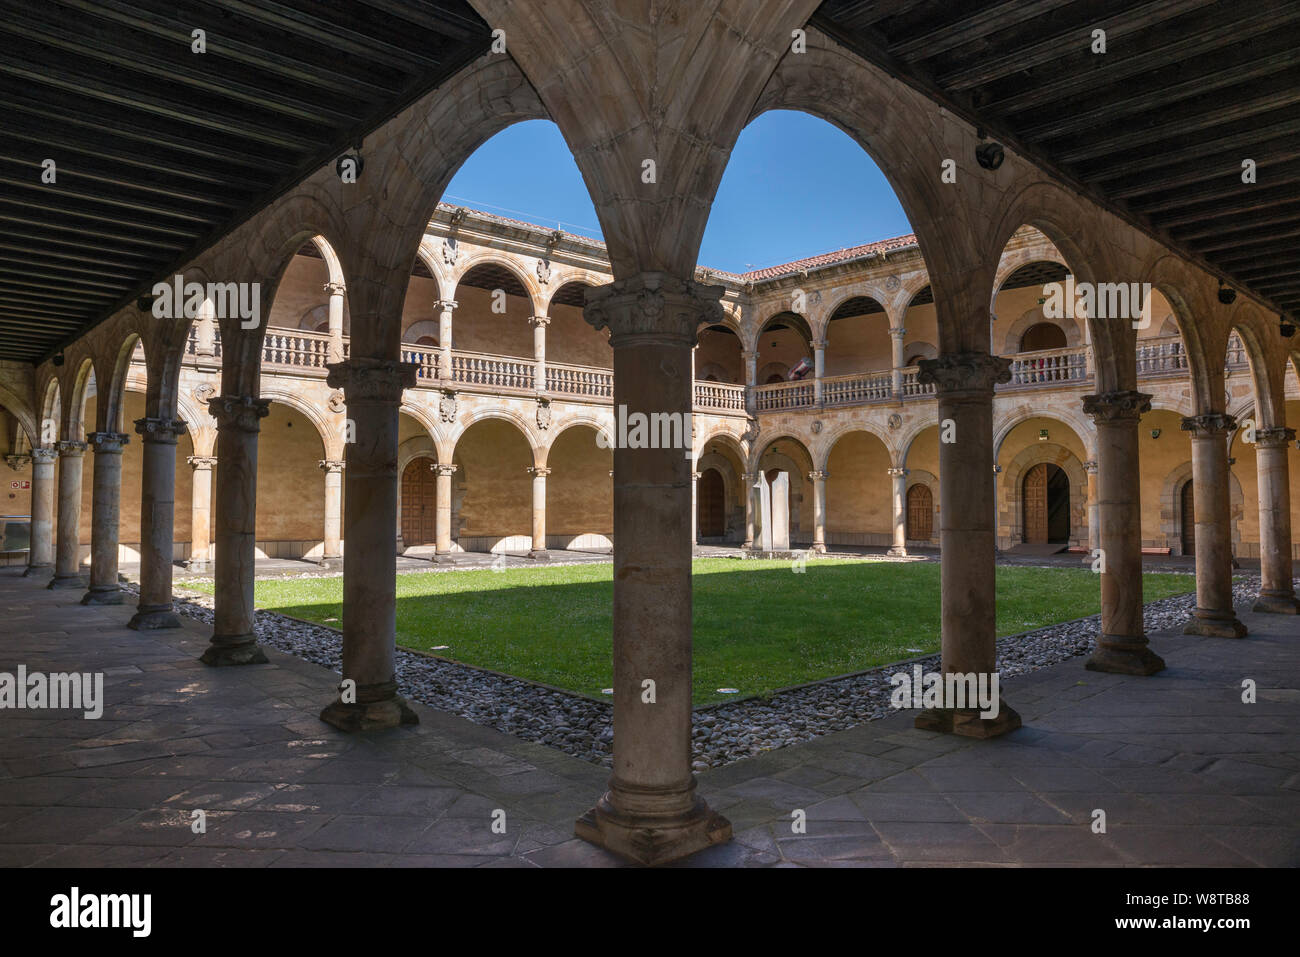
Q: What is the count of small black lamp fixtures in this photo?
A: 6